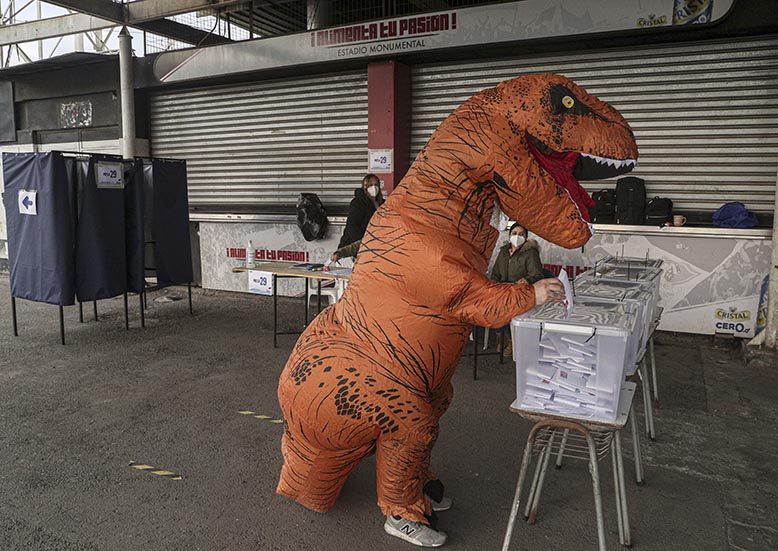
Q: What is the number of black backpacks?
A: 3